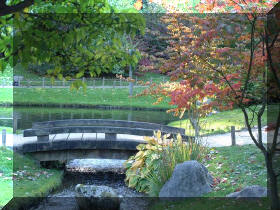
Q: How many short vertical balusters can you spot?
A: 2